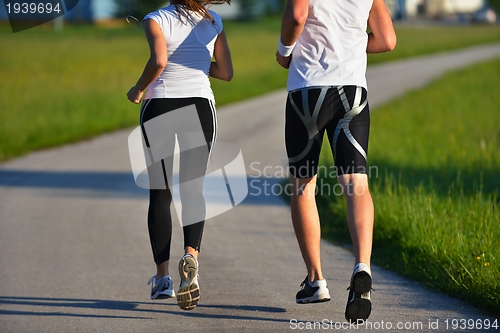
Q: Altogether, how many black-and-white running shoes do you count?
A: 2